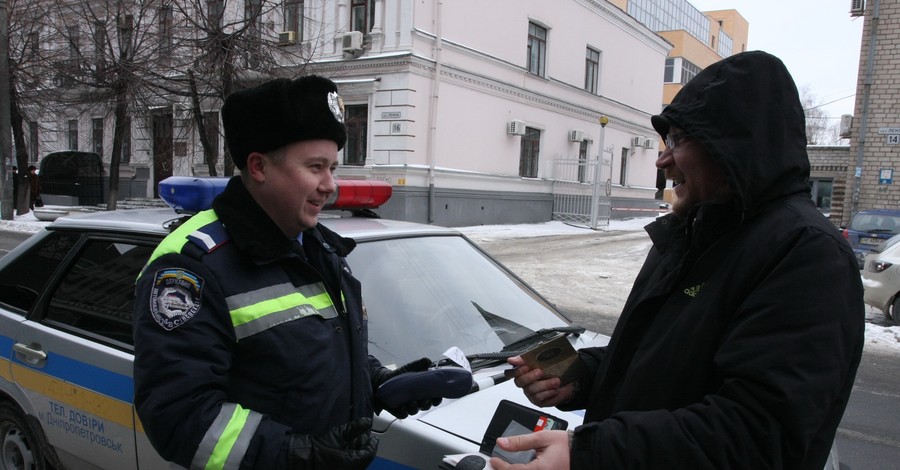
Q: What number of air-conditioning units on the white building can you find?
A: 6